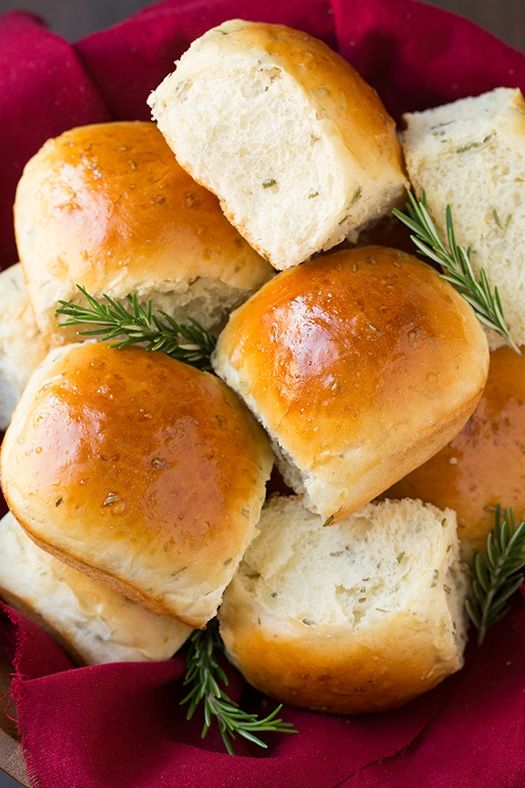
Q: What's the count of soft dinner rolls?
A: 9